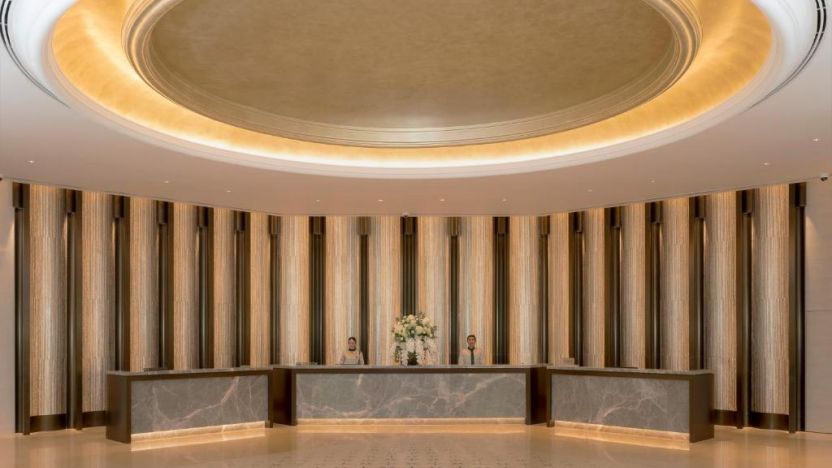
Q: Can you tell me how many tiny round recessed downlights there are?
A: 11